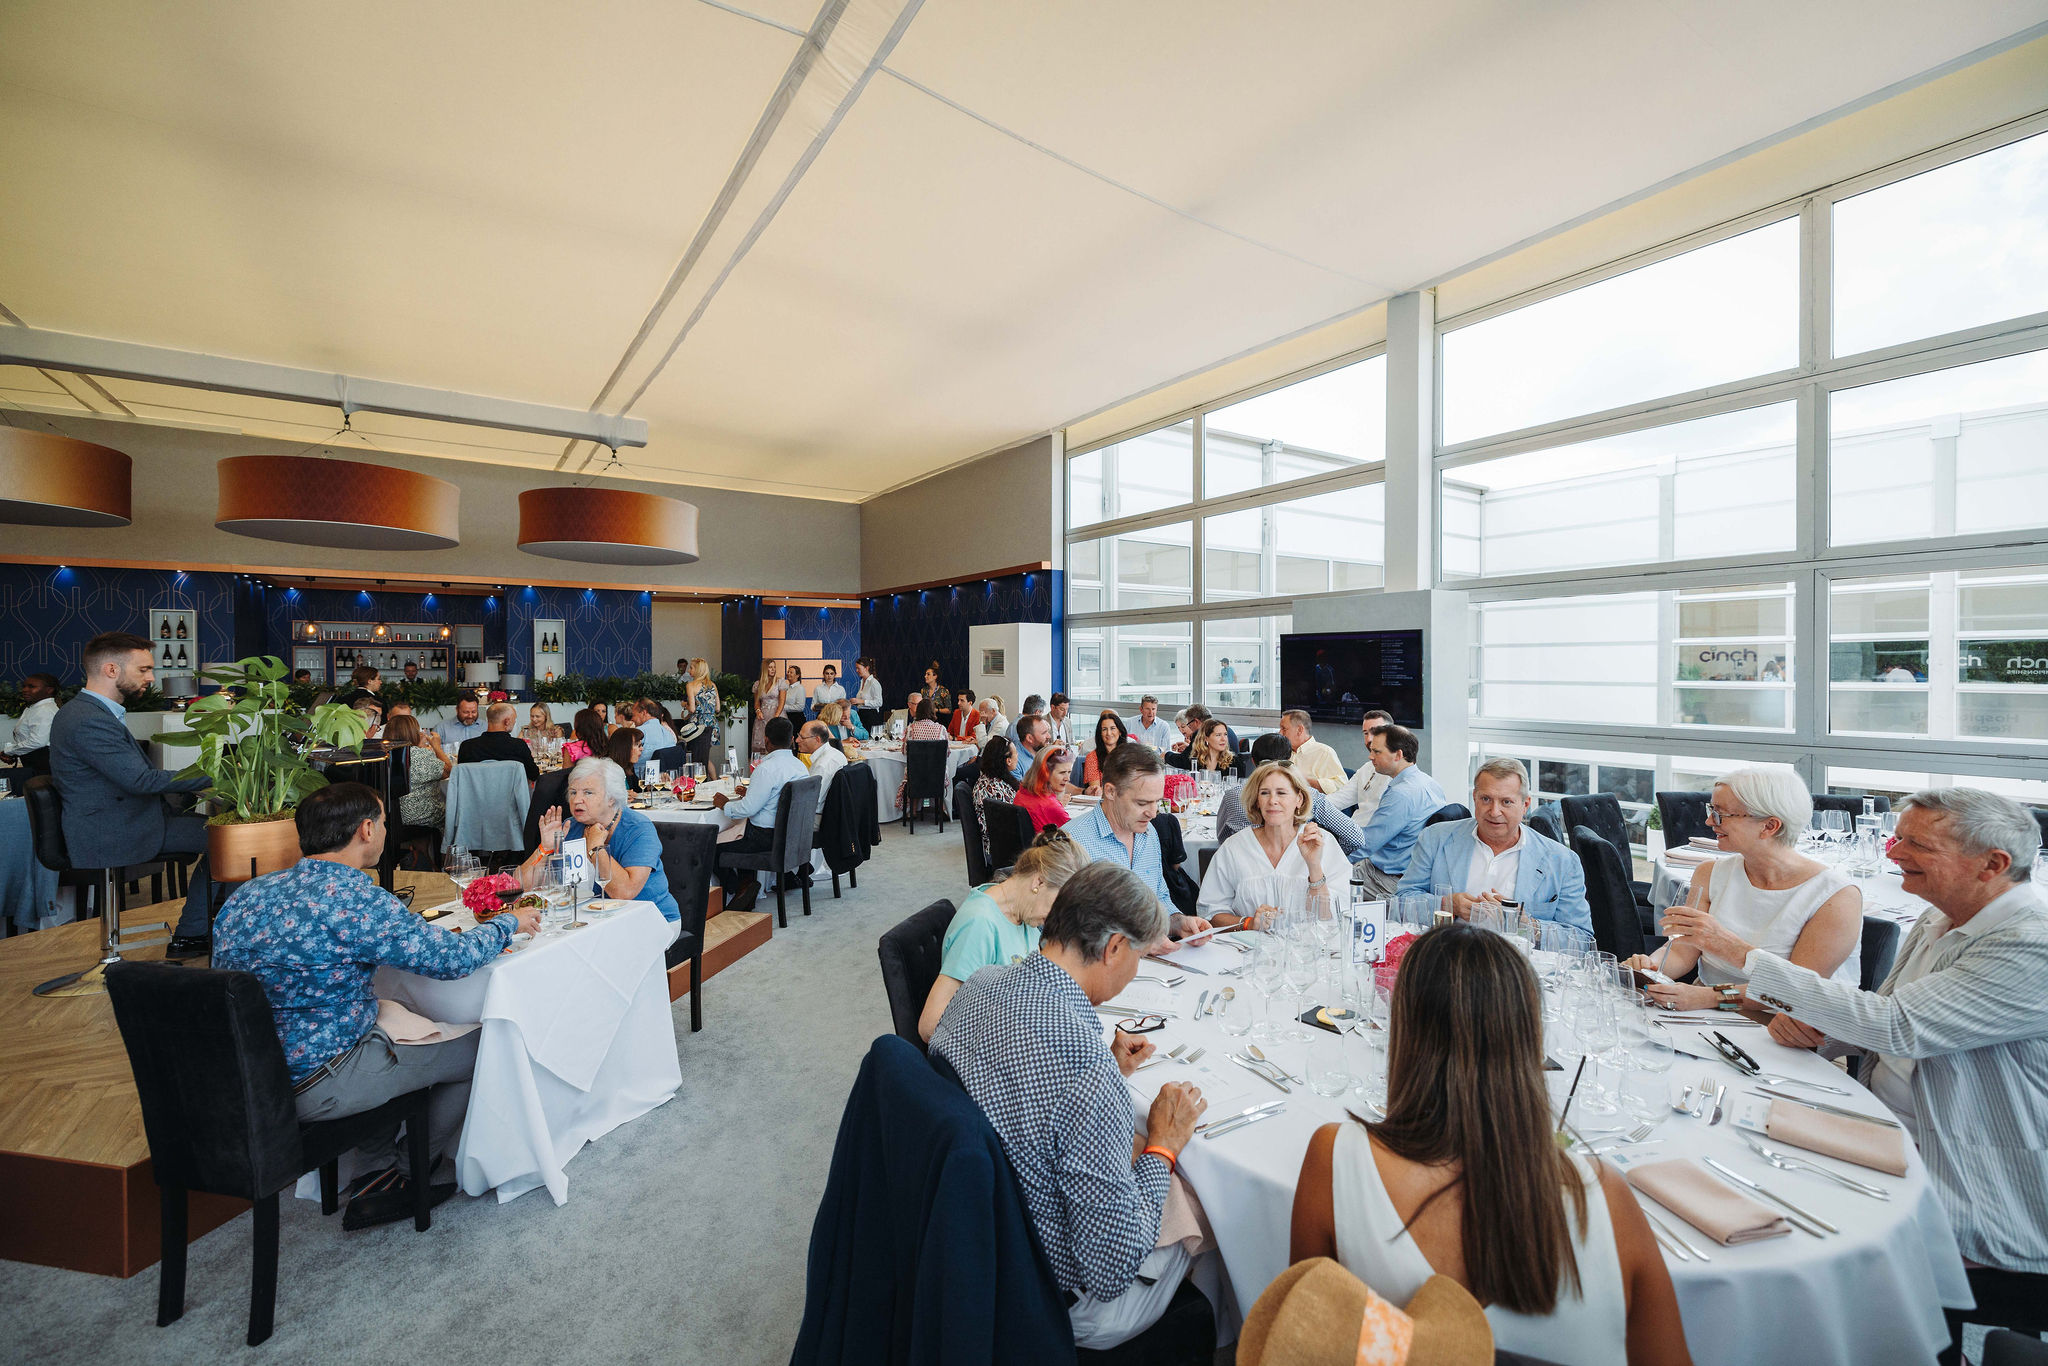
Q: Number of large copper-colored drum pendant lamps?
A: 3